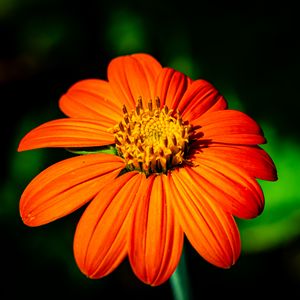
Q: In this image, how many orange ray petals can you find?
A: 12